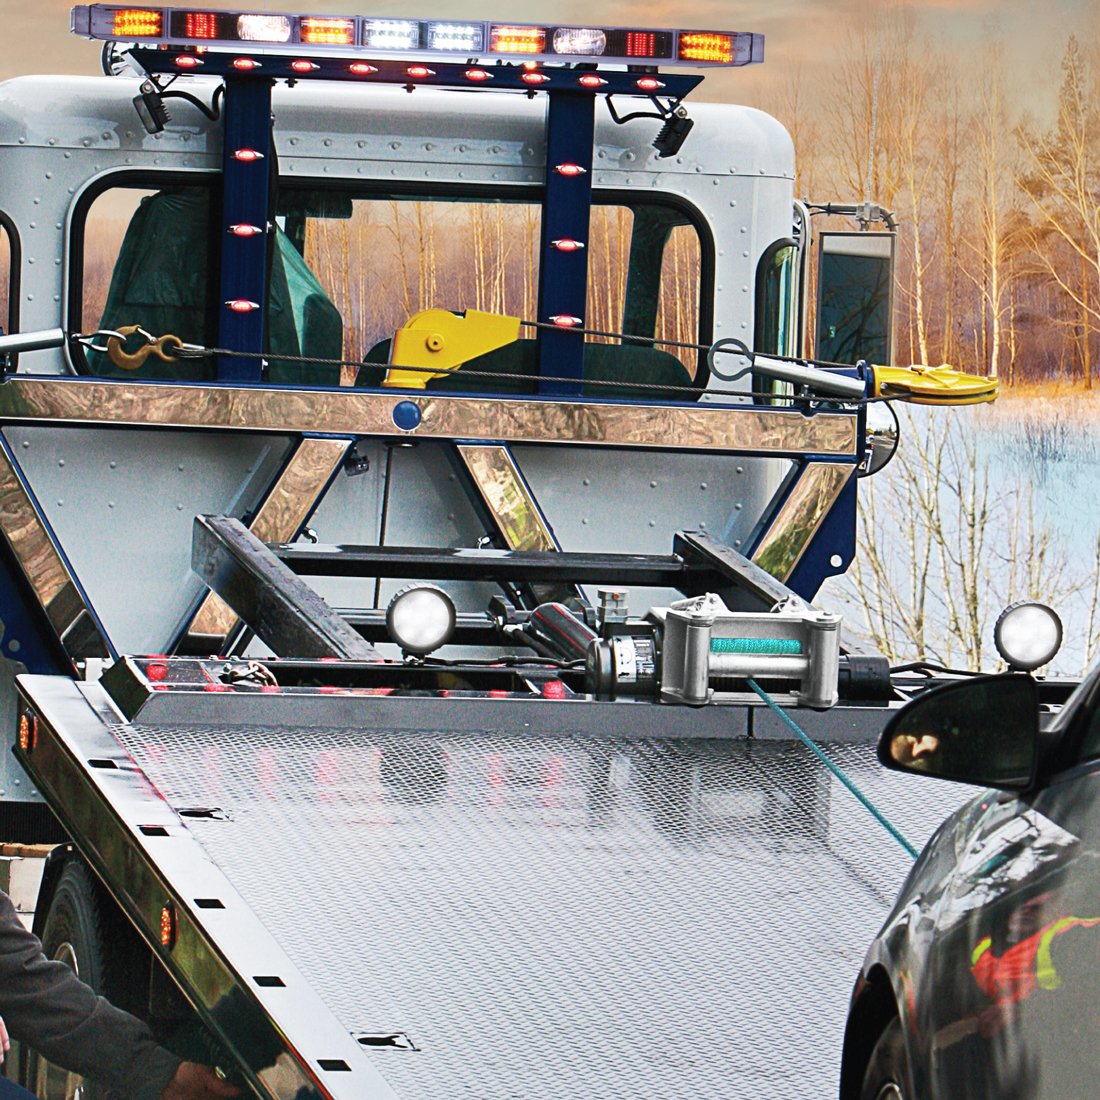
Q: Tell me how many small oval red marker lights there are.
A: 15